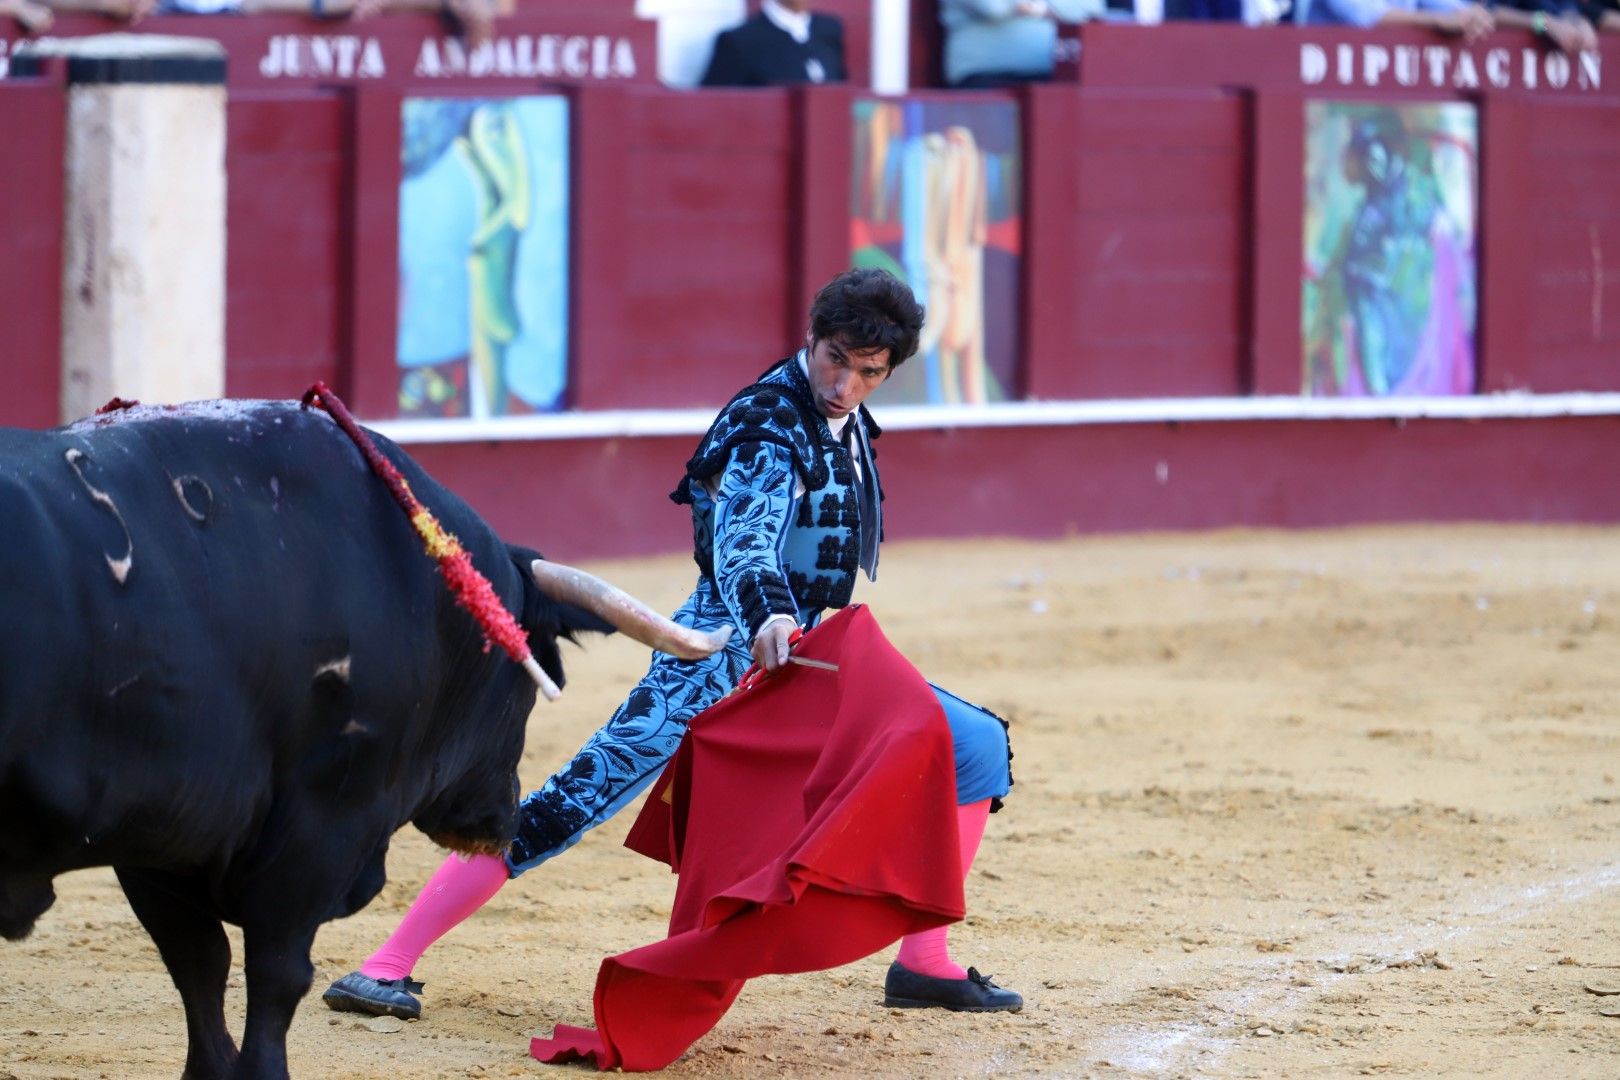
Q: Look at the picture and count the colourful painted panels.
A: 3